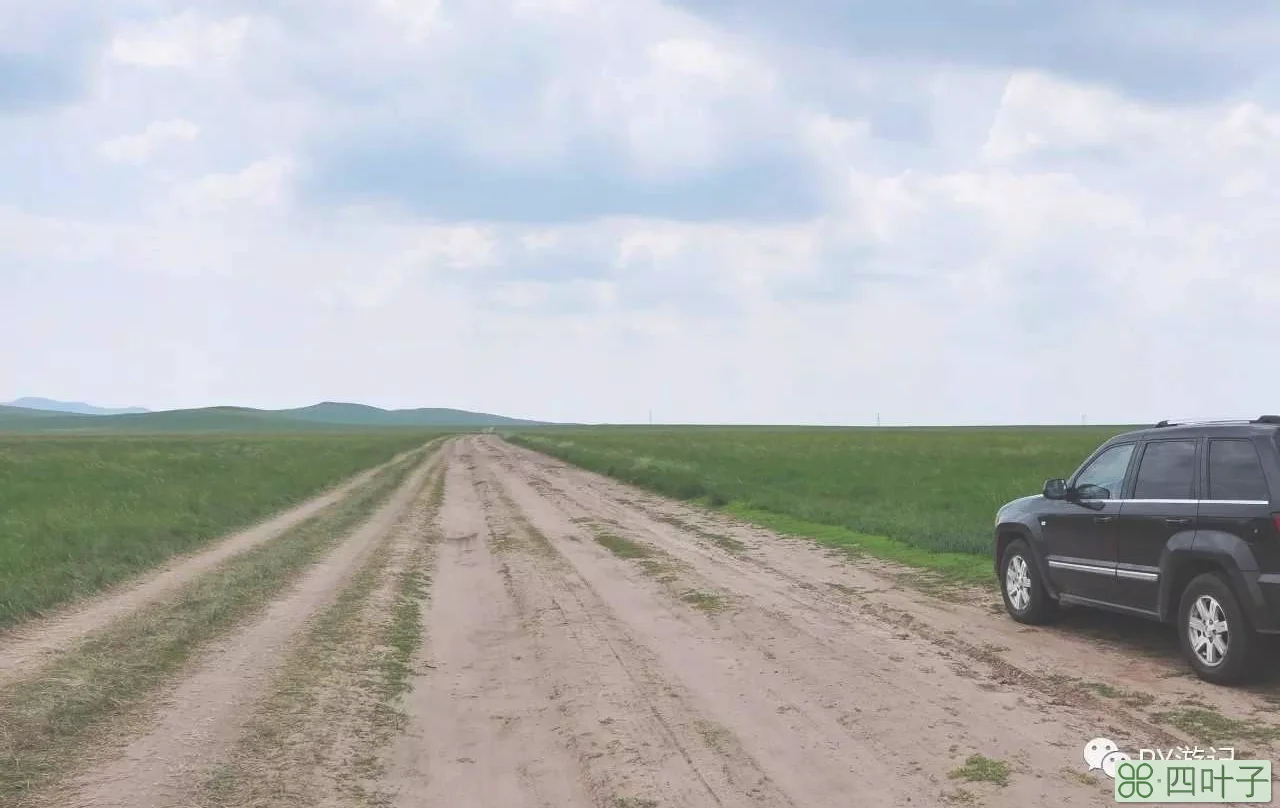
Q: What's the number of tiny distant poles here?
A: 3